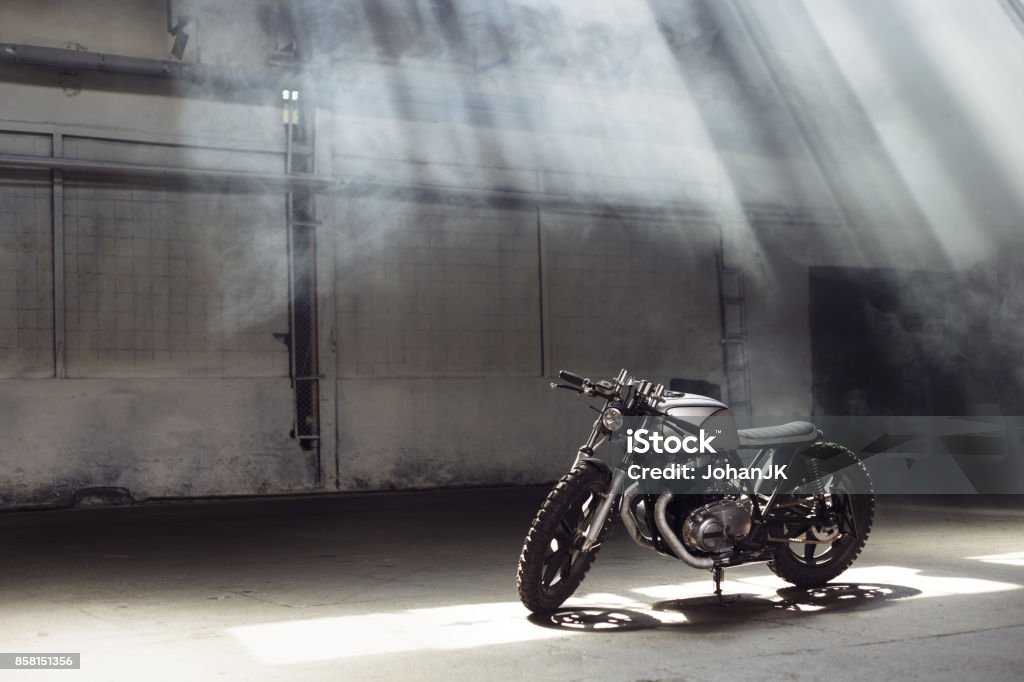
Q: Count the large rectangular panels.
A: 4